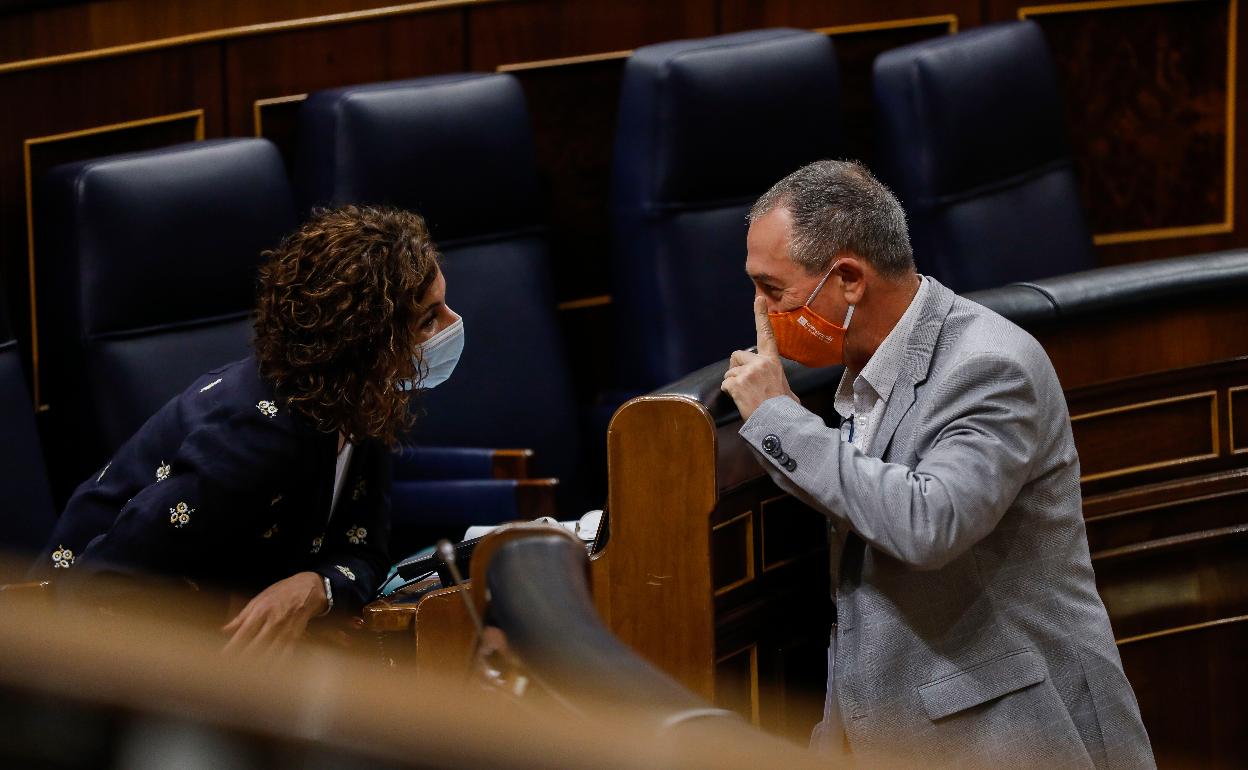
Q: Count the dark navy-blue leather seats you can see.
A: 5